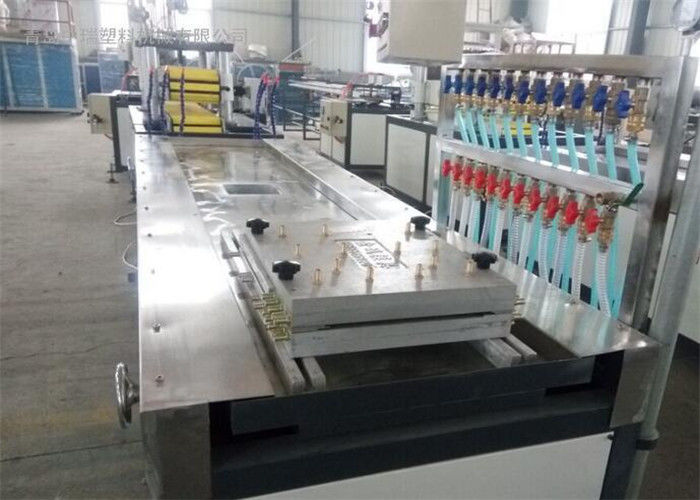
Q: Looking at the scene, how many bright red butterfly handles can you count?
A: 11